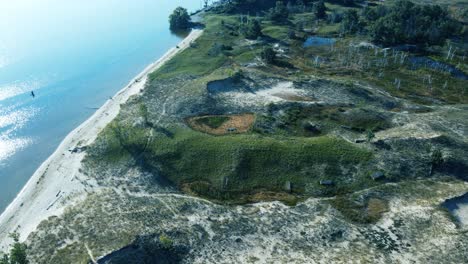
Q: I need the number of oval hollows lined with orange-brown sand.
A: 1